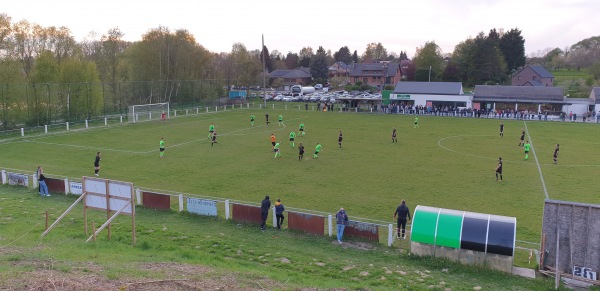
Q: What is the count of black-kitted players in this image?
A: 10